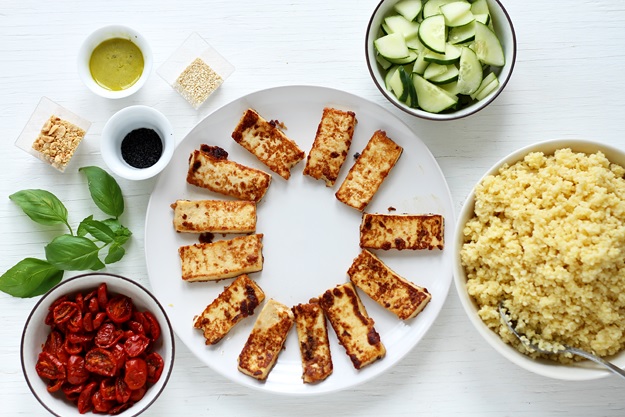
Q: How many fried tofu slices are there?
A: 12